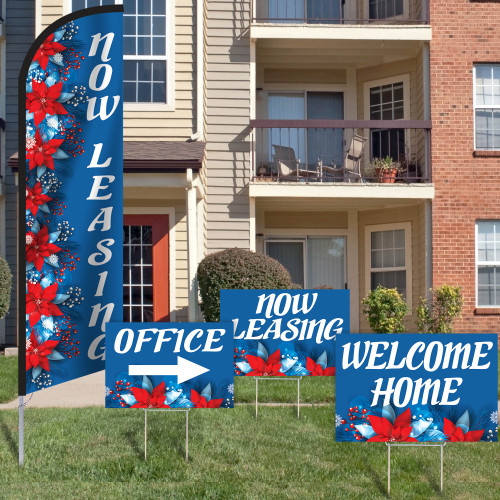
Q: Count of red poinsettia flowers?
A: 13